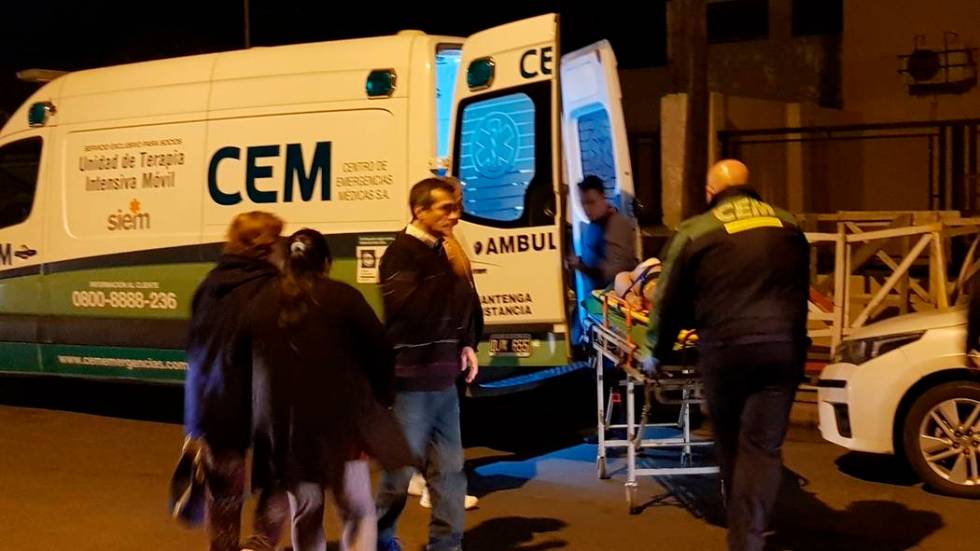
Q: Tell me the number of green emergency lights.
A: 3